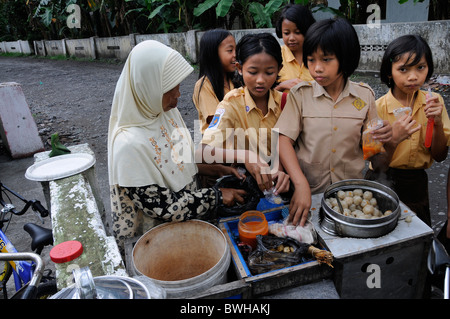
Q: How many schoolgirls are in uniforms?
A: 5